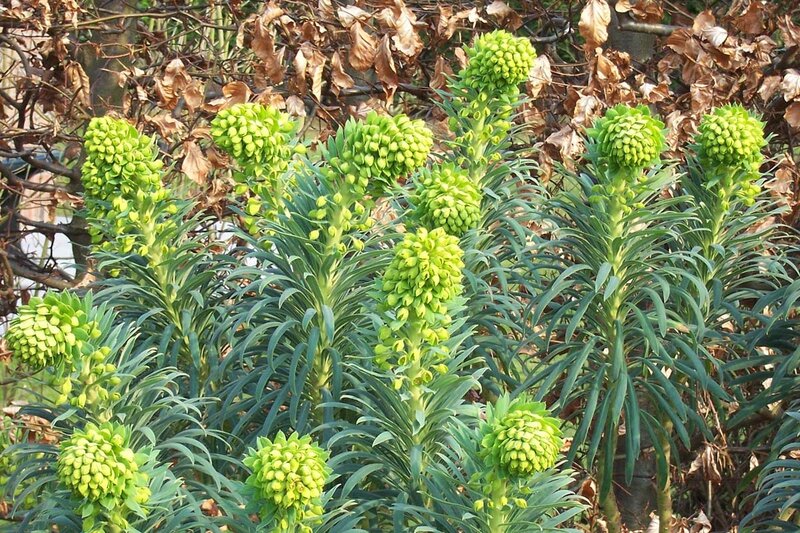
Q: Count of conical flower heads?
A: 12